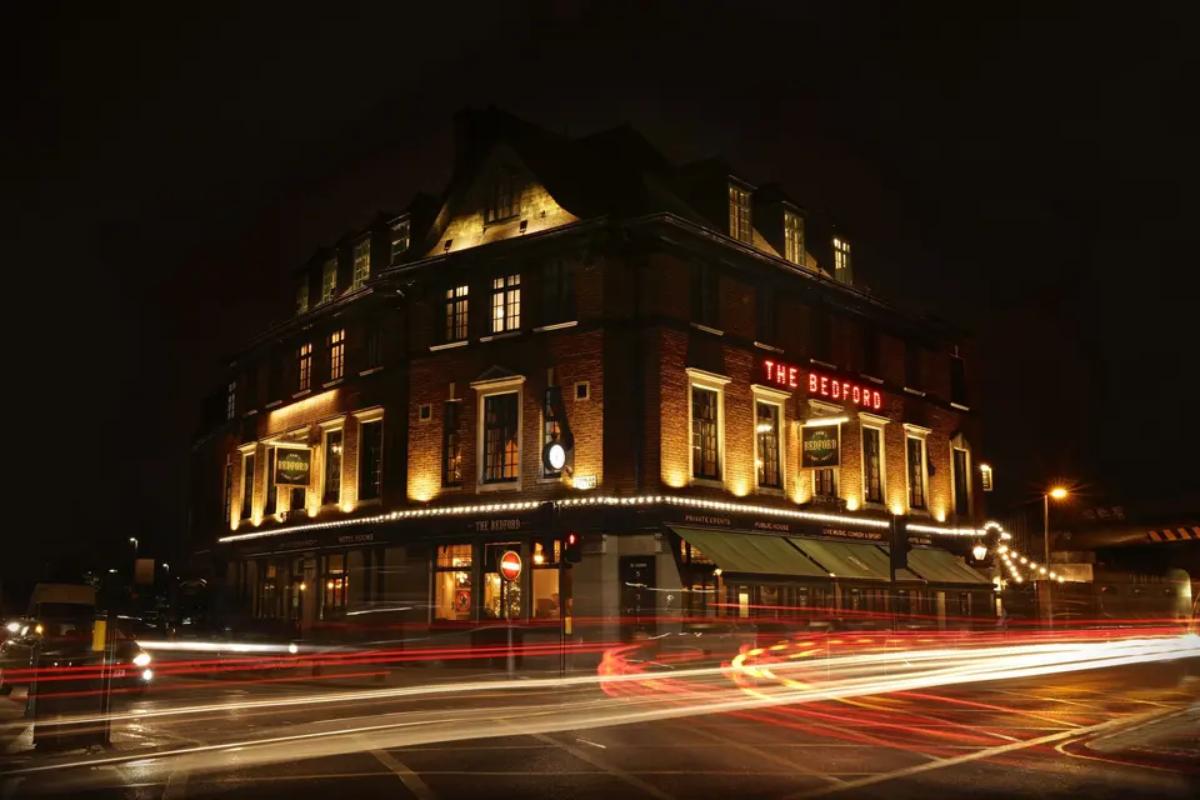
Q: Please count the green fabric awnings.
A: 3